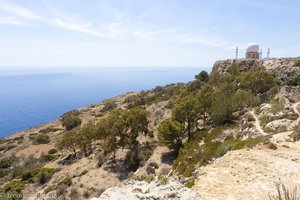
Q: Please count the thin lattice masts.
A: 3